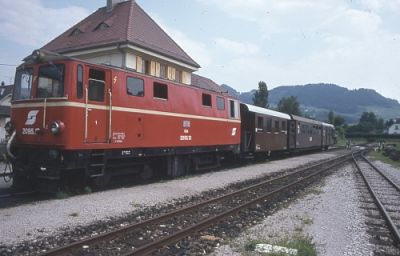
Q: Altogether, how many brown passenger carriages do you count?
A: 3